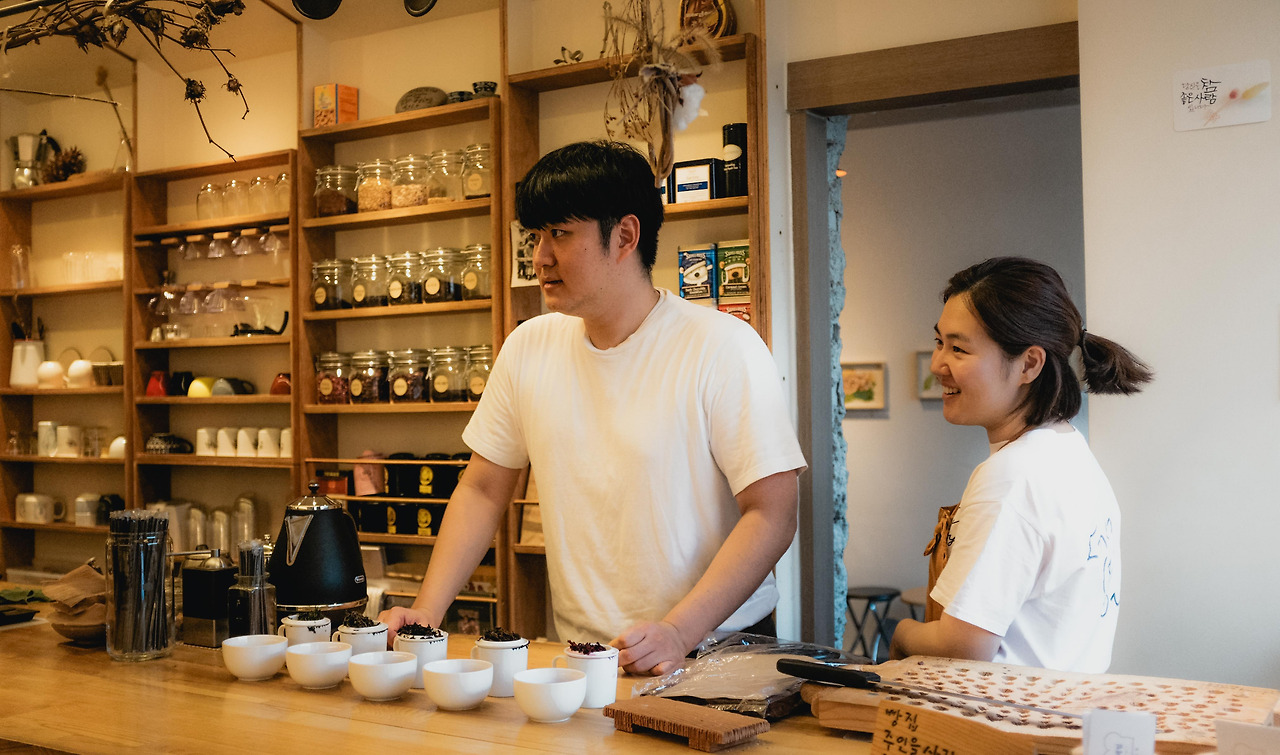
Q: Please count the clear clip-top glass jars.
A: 15